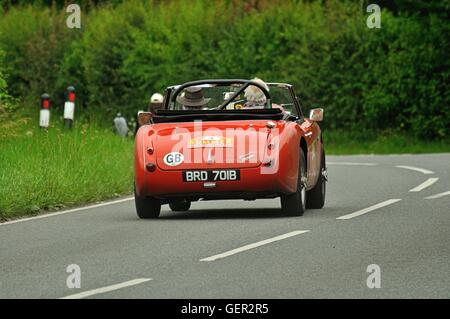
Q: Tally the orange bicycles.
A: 0